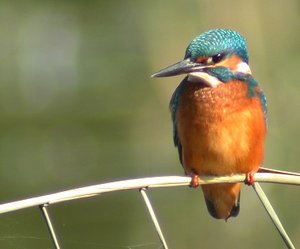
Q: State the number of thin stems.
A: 3